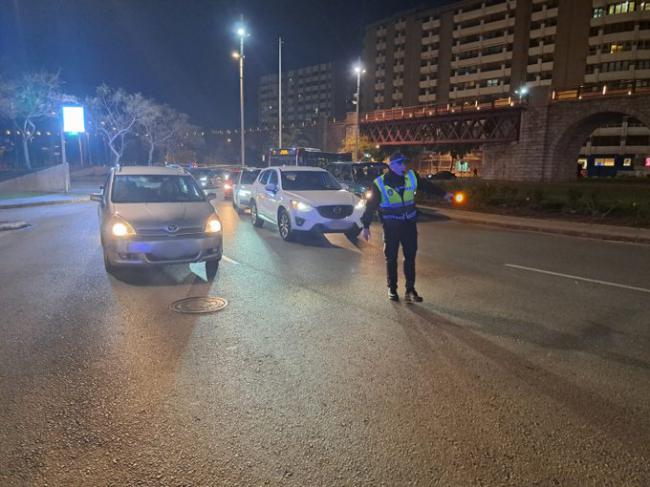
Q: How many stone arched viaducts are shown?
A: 1